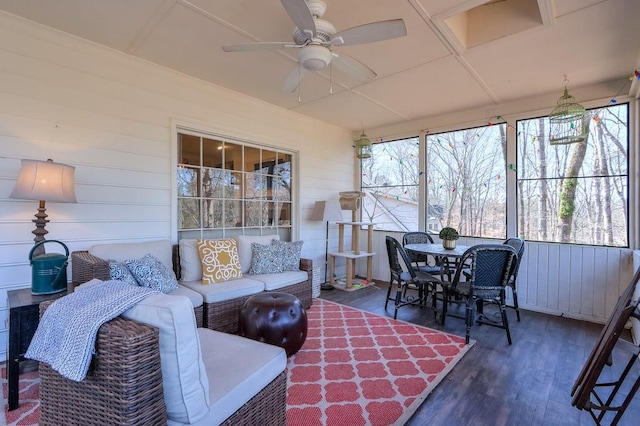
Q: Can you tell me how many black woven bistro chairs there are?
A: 4